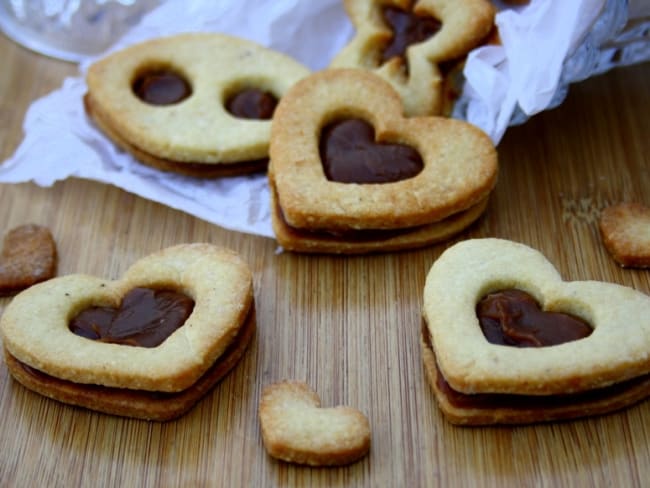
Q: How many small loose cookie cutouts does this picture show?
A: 3